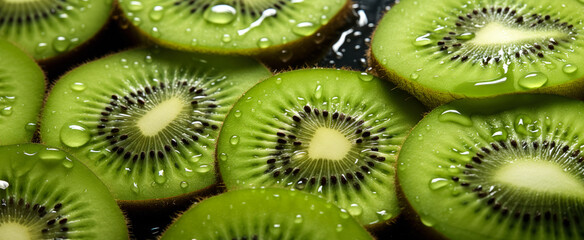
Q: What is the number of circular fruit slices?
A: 9